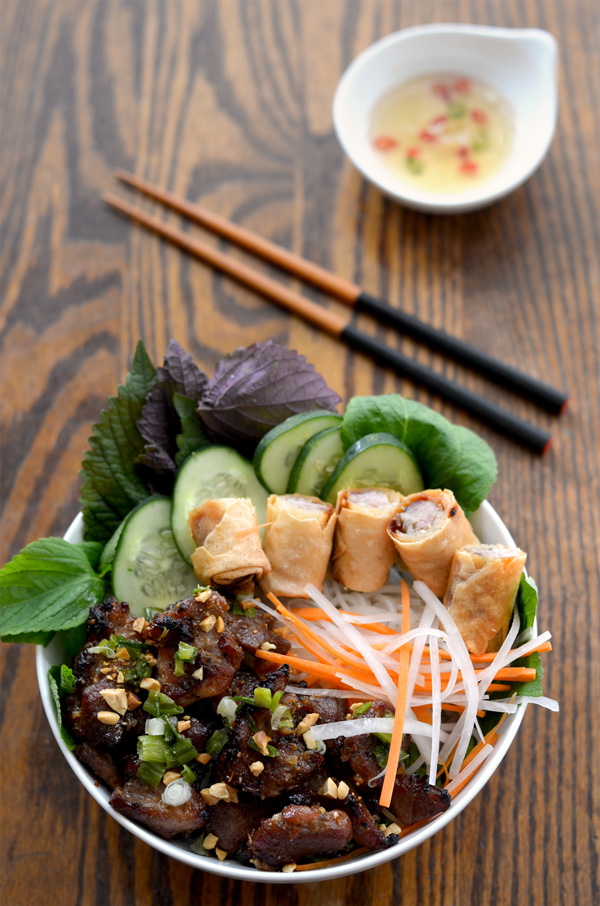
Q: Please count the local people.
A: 0